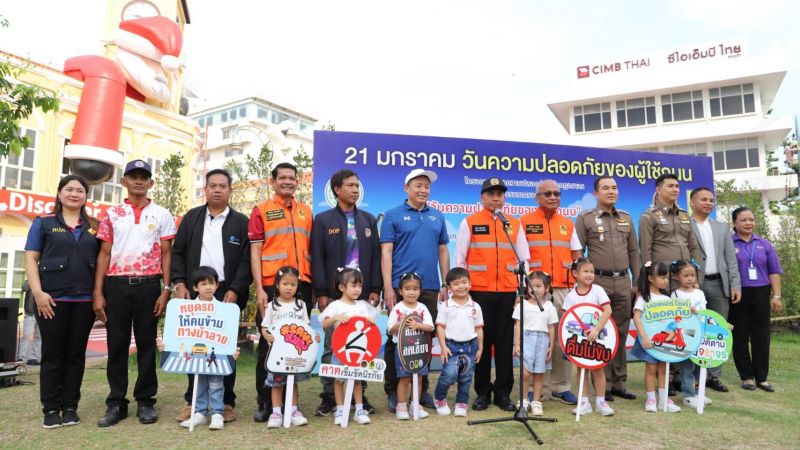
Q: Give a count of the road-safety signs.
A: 7